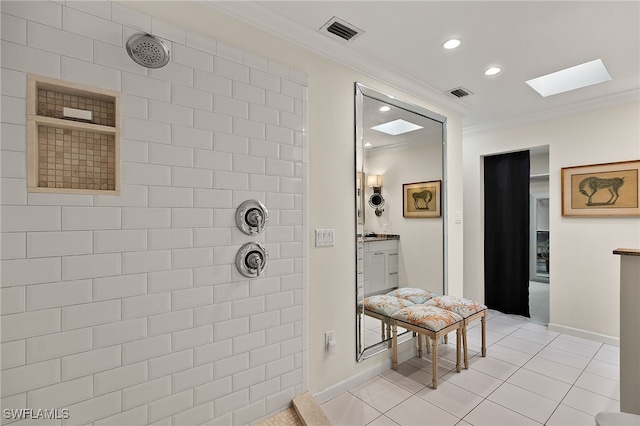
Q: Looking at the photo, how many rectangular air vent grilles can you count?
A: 2